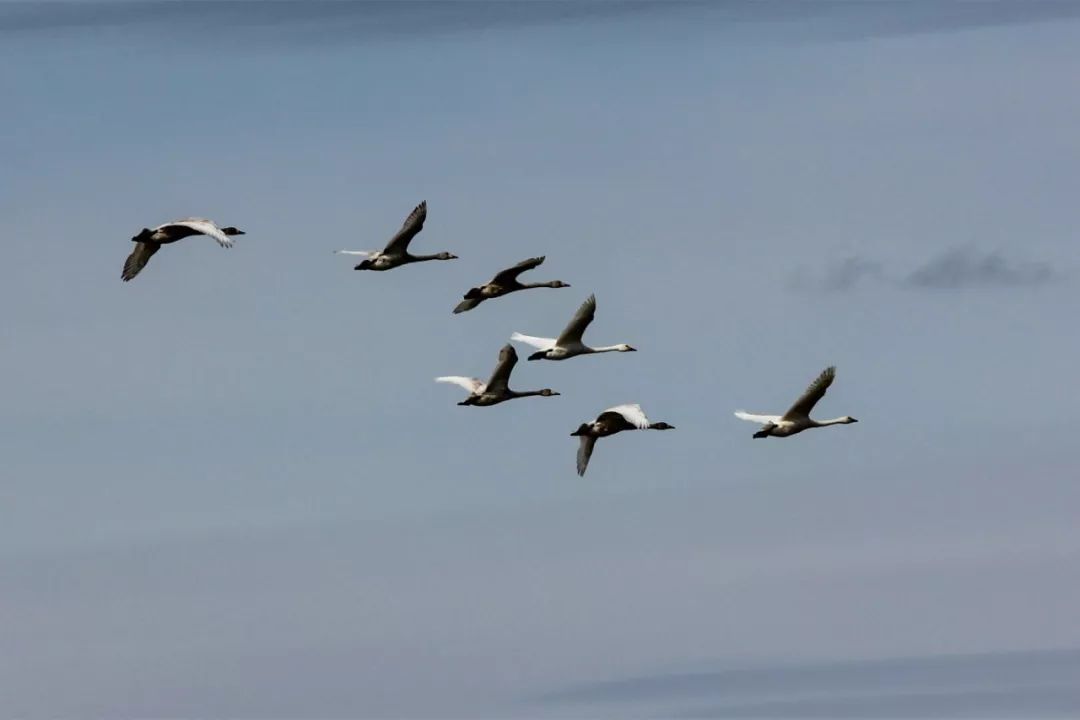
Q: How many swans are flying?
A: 7